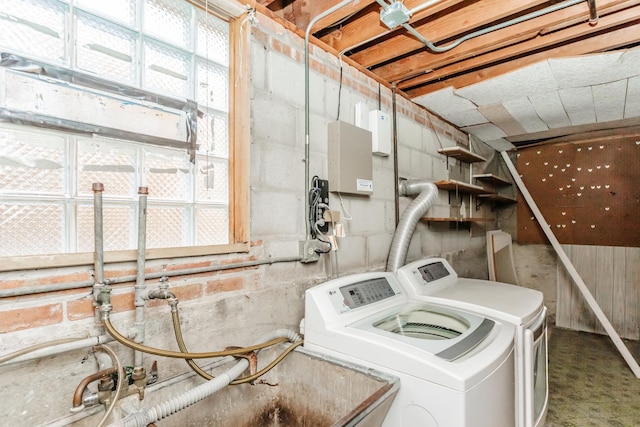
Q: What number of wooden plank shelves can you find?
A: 5